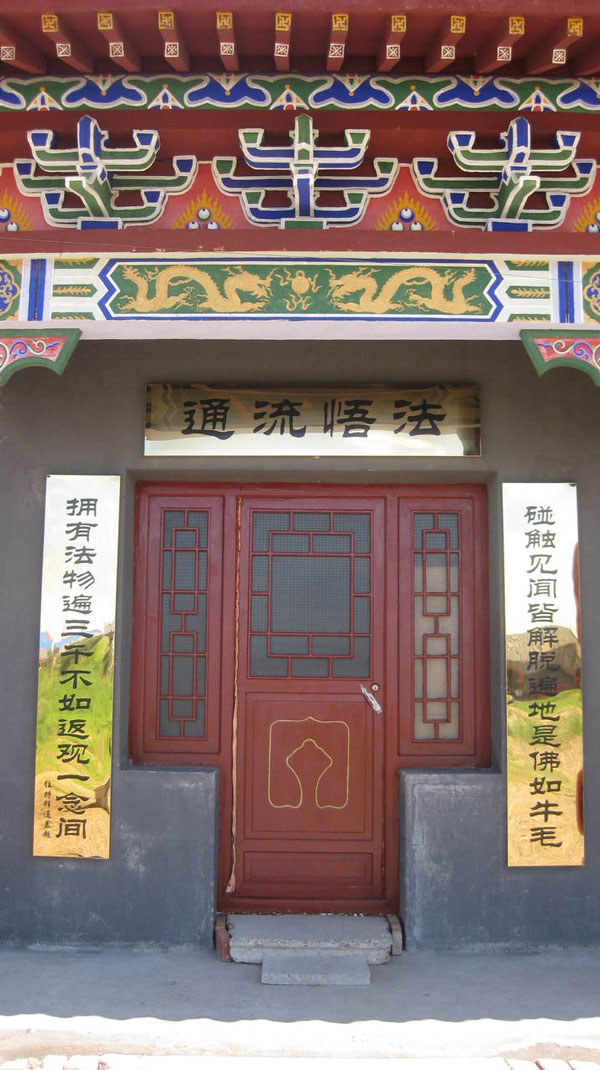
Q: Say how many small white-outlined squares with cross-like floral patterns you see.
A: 11